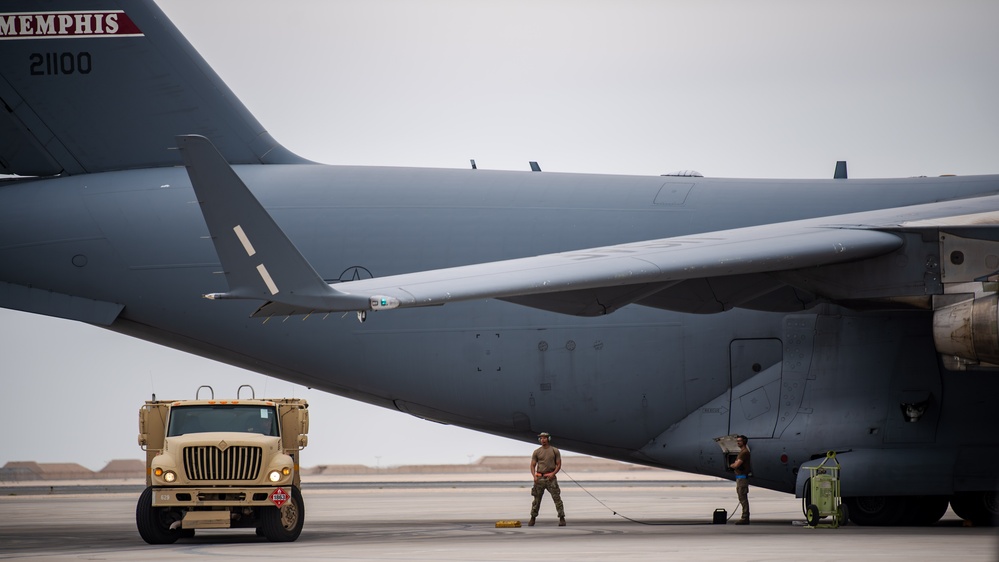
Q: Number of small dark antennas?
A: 3